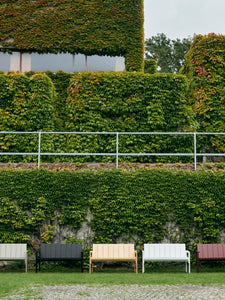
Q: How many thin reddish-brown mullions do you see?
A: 3